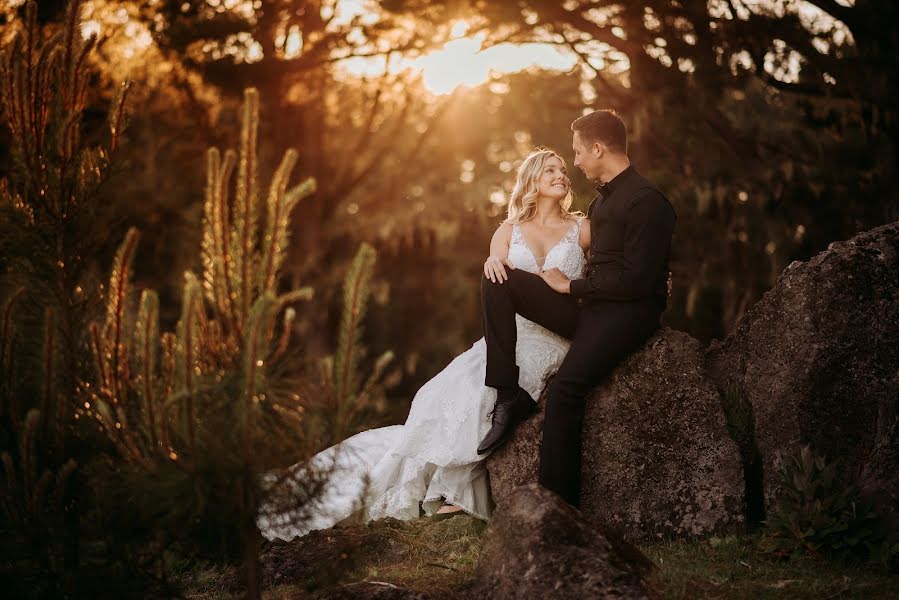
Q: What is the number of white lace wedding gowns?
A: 1